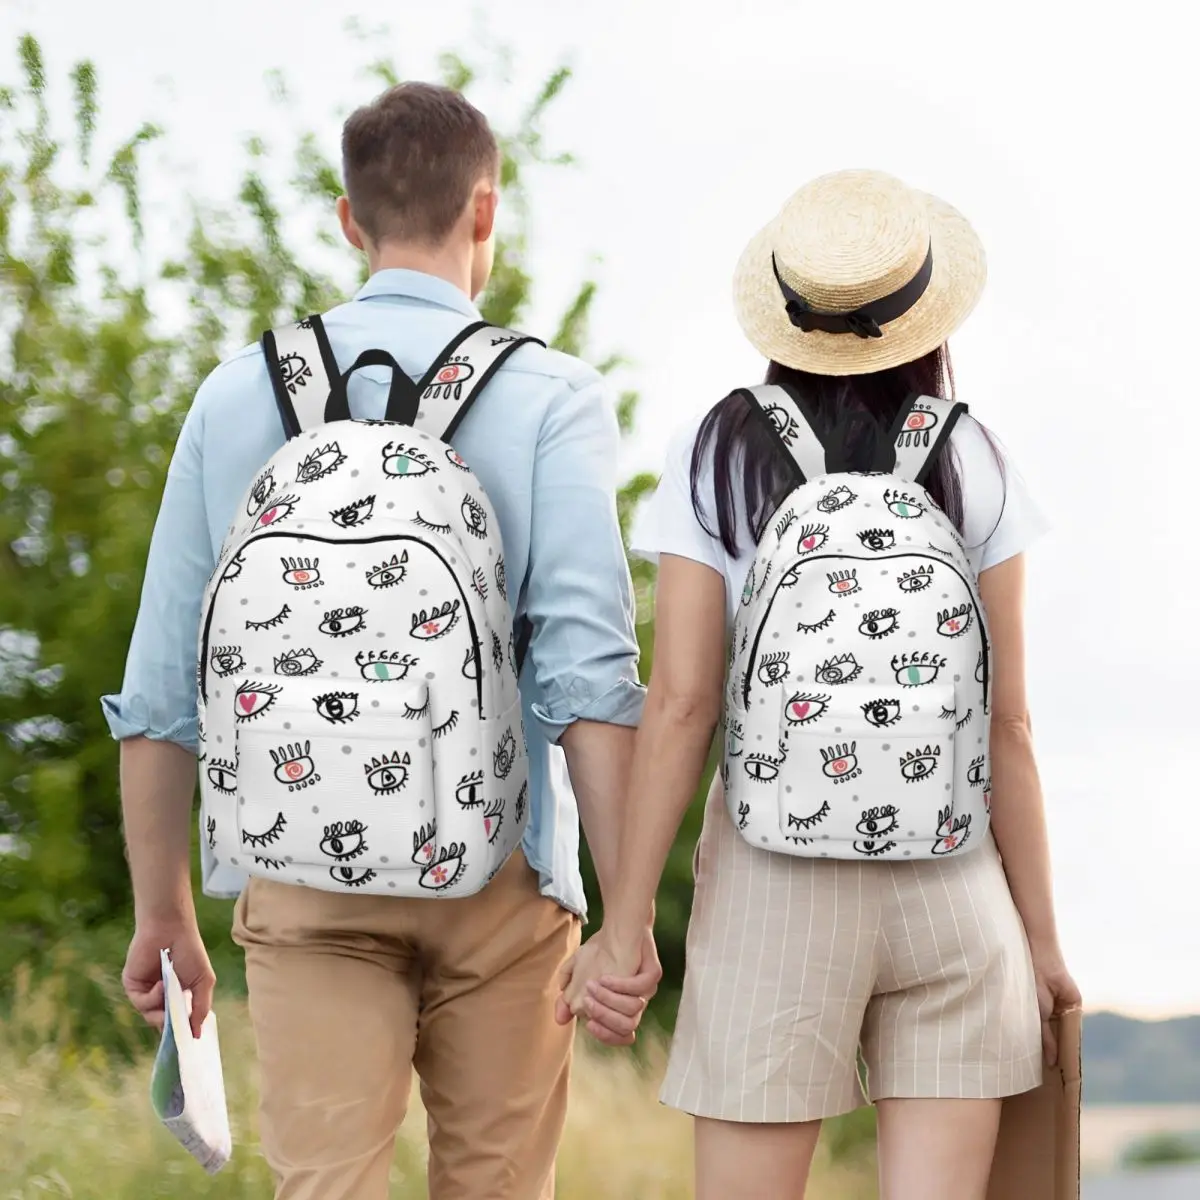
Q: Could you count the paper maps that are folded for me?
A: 1